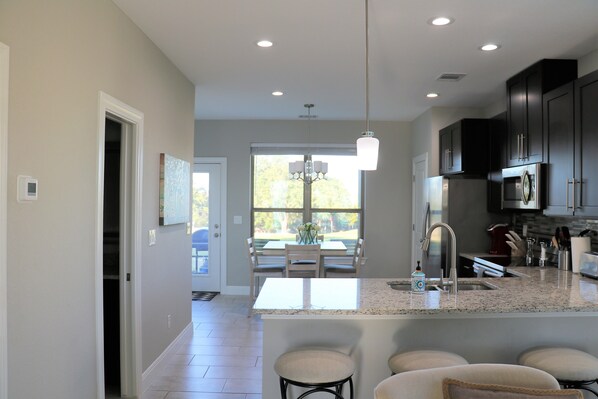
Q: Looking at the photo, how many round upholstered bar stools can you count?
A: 3